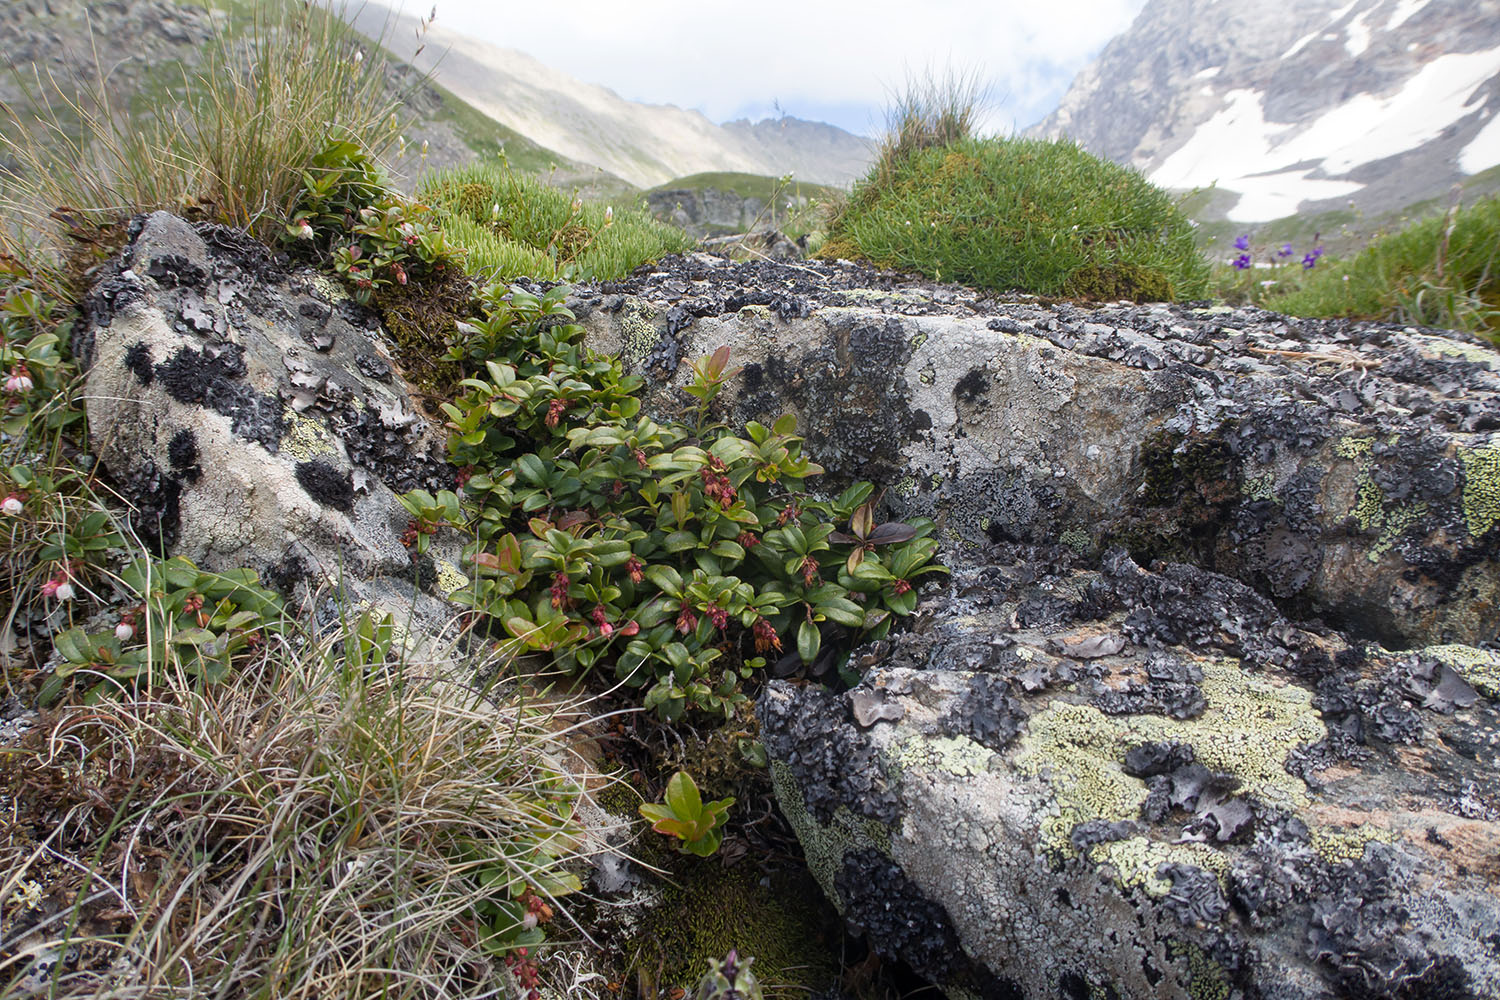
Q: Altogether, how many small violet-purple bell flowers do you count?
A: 5